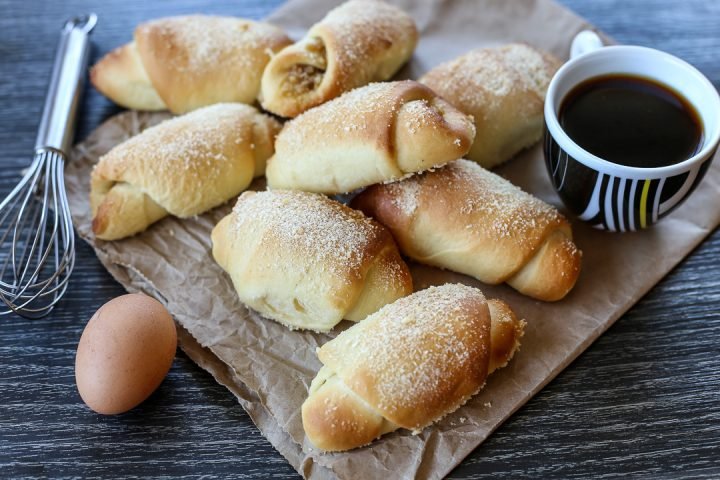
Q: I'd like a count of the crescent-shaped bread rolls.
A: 8